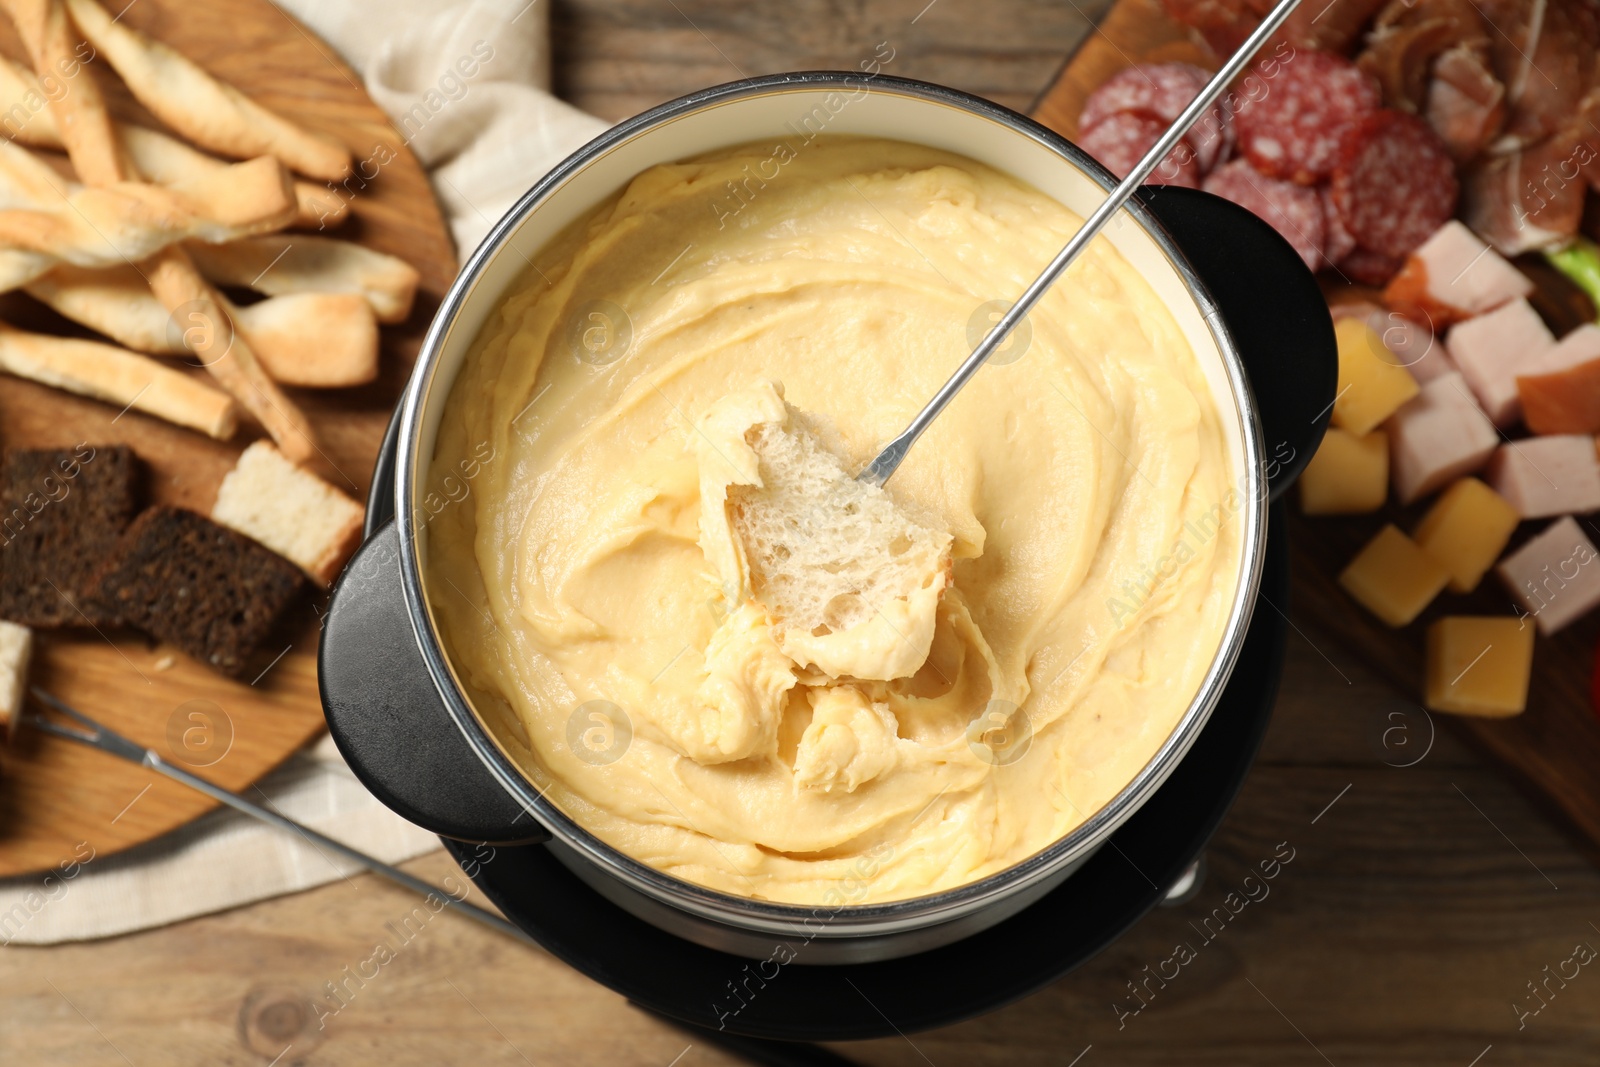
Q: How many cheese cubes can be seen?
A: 5